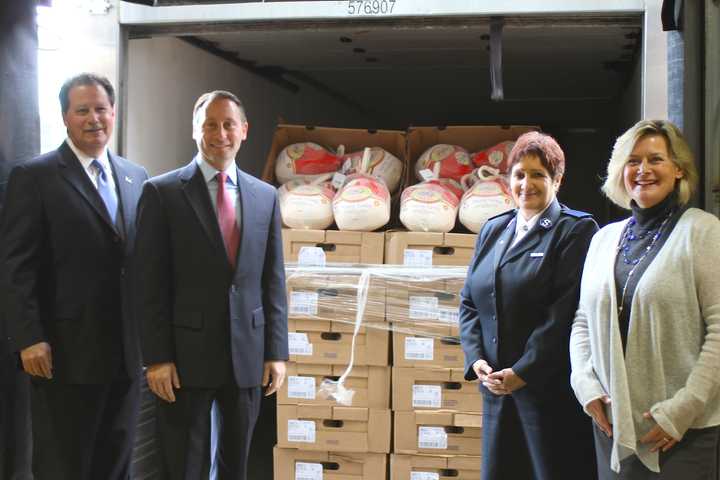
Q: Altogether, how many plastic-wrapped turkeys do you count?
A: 8